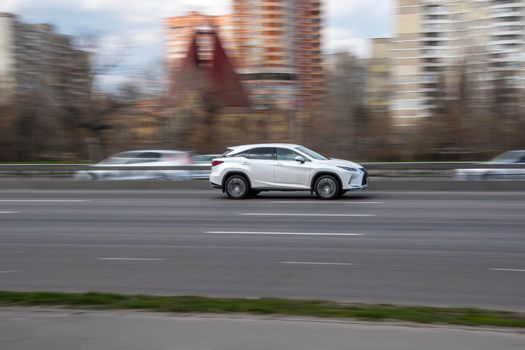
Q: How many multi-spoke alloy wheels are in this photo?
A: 2